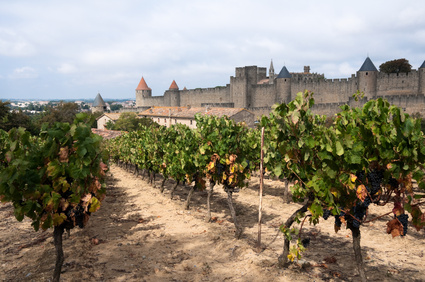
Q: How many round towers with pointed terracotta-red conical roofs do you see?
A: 2